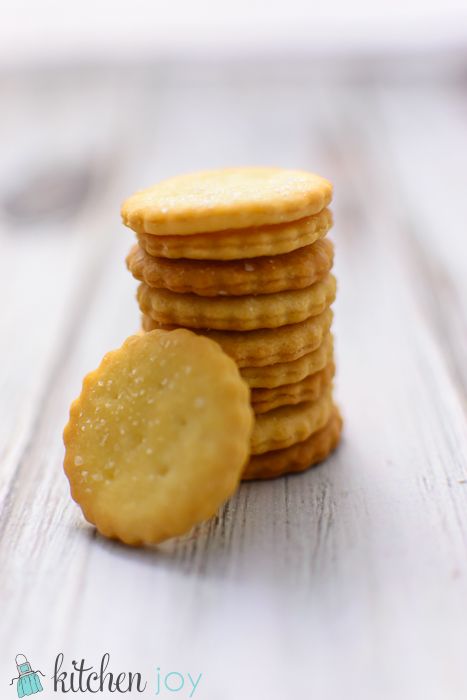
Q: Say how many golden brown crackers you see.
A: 10